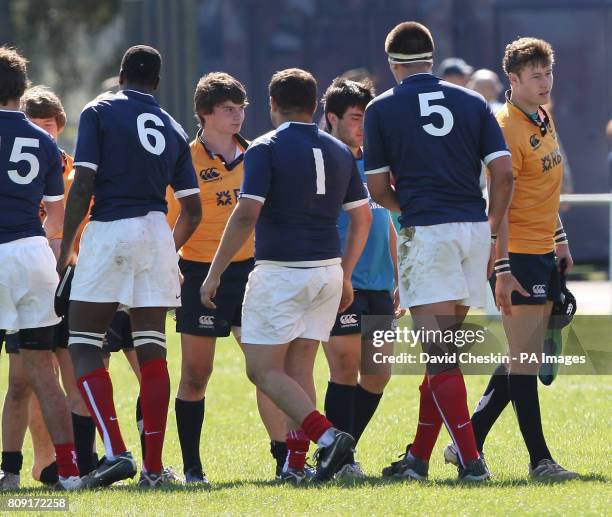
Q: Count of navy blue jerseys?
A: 4